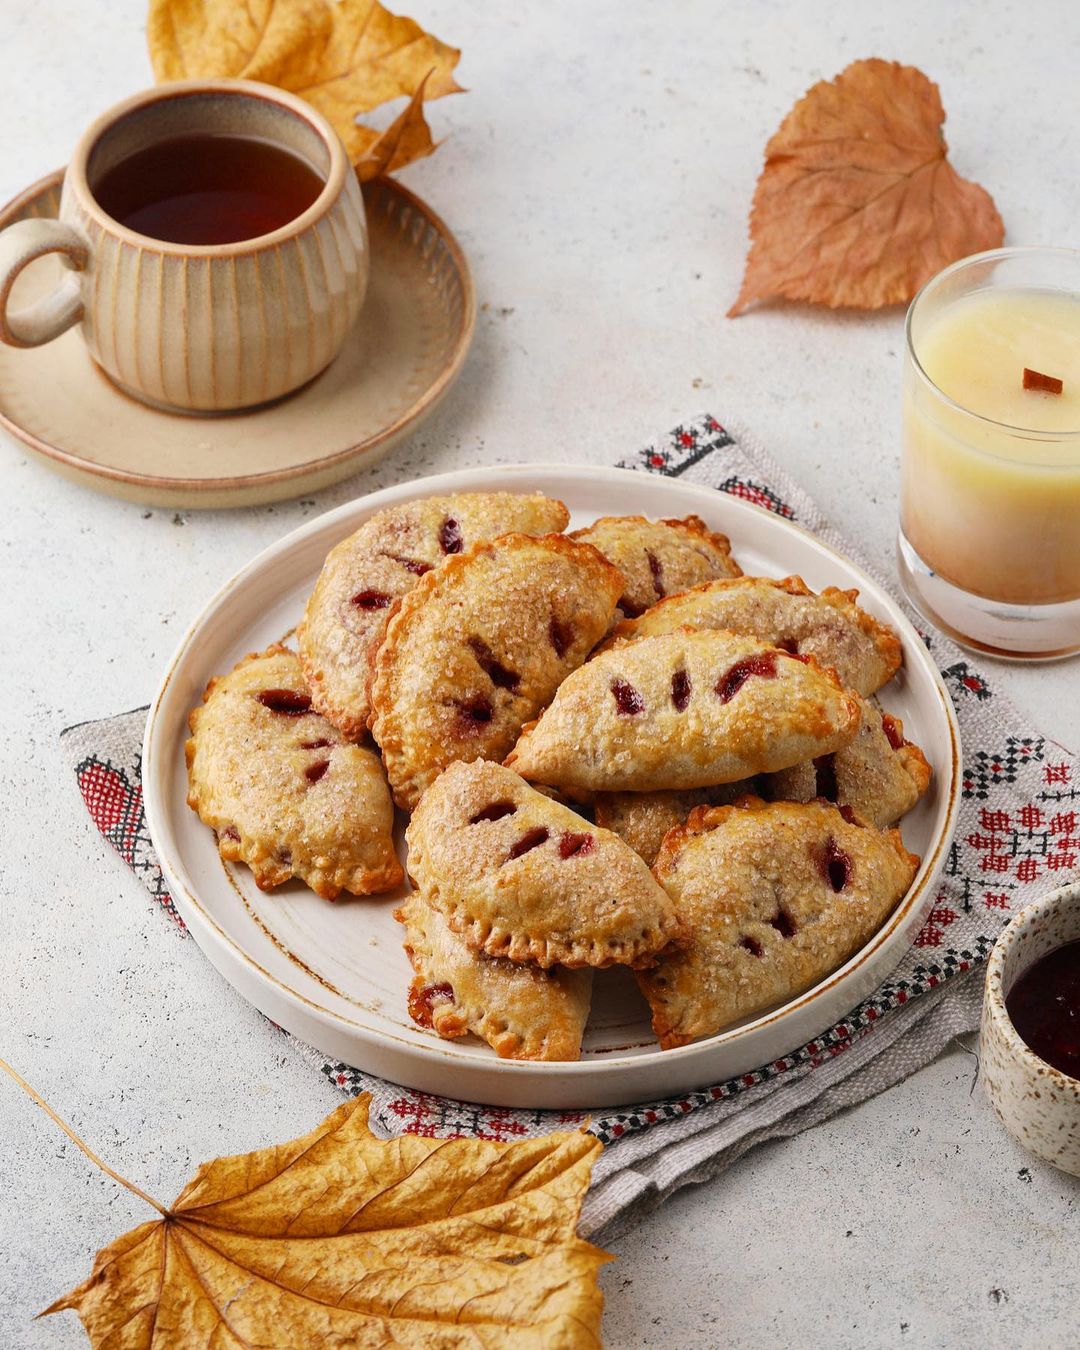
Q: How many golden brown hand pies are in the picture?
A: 10